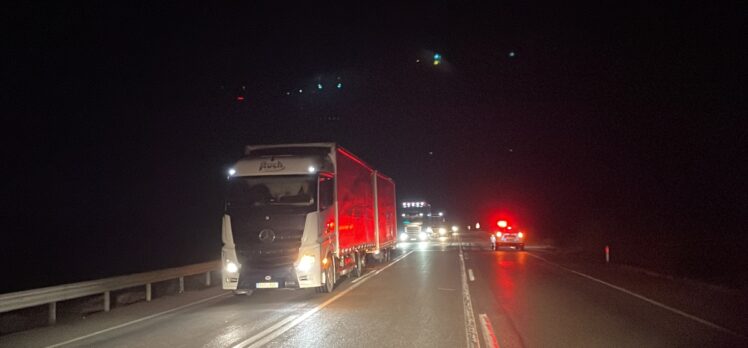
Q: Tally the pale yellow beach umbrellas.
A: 0